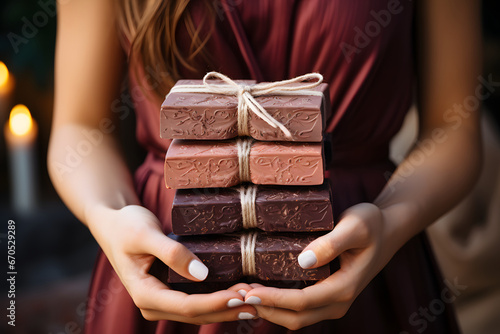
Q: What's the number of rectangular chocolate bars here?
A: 4